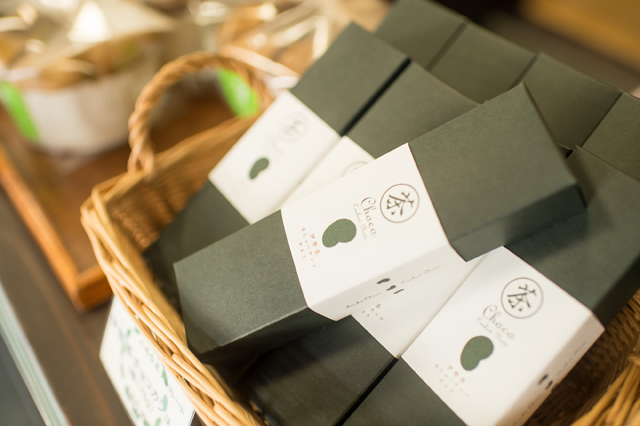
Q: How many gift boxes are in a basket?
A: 9